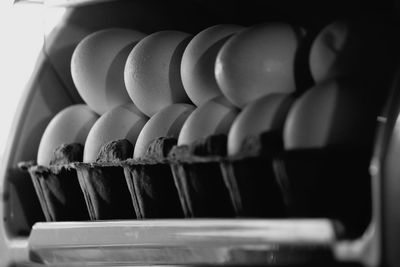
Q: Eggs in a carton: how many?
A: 11